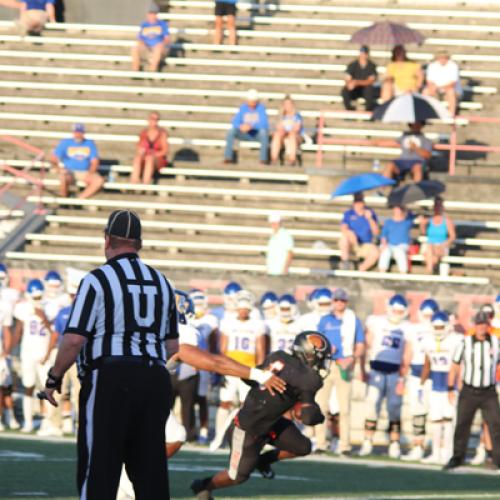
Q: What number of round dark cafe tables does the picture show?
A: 0